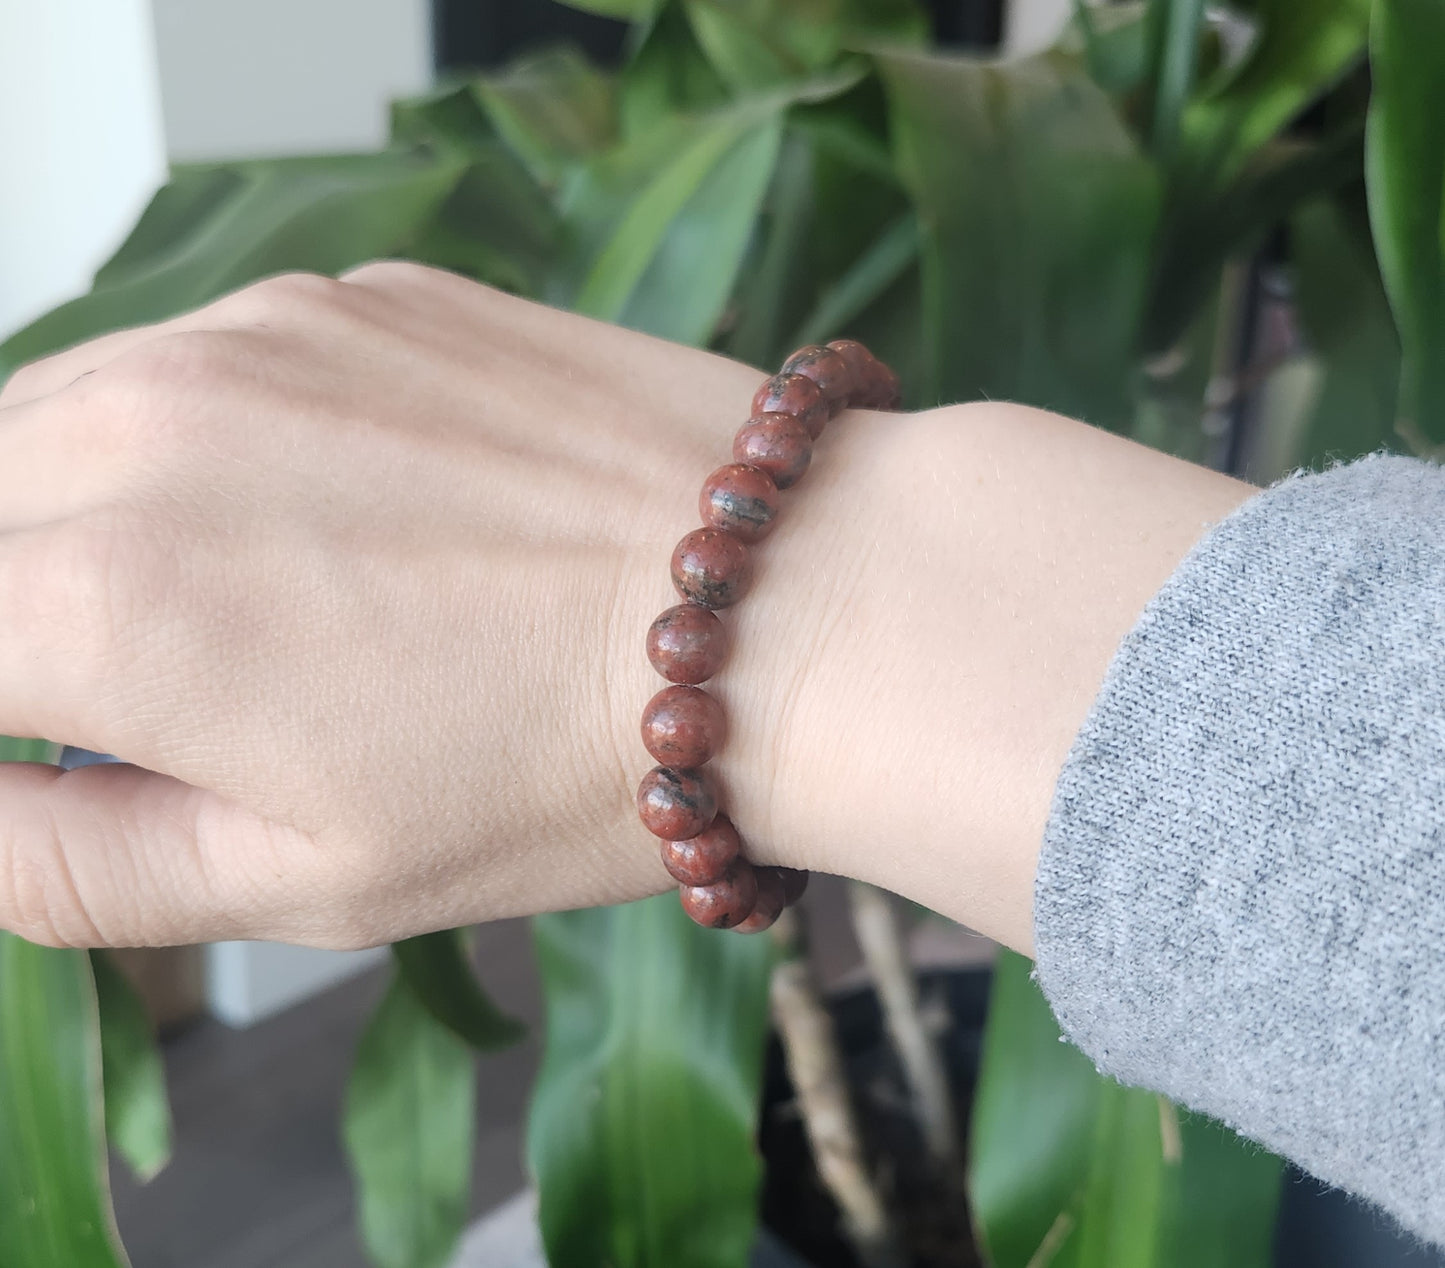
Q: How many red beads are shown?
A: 14